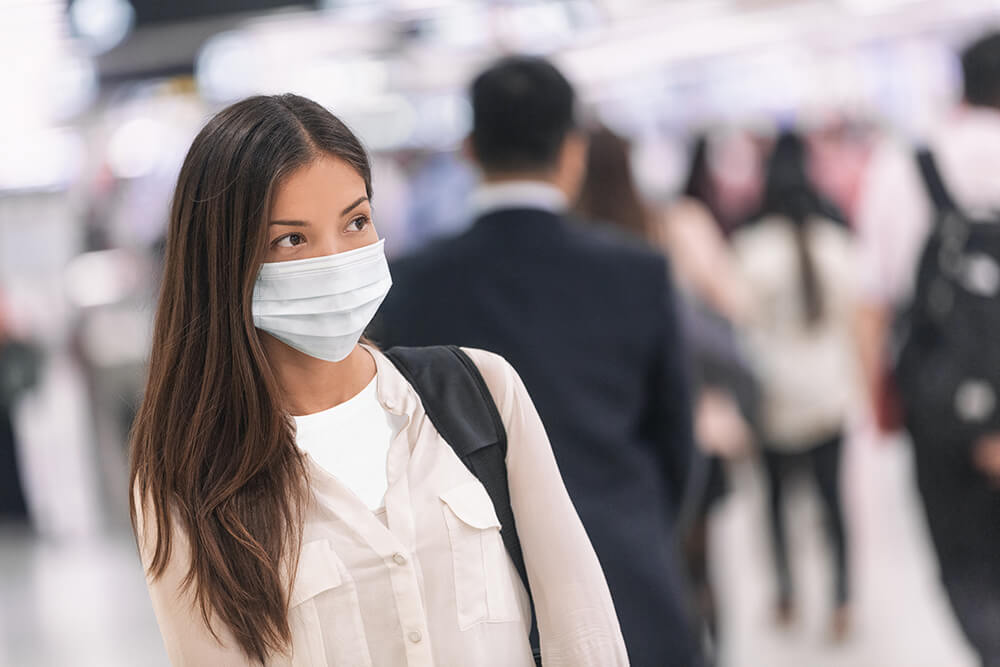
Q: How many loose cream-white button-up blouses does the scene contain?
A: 1